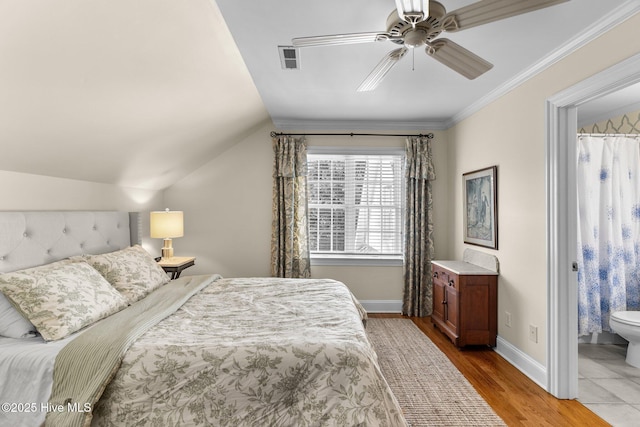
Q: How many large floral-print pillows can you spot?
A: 2